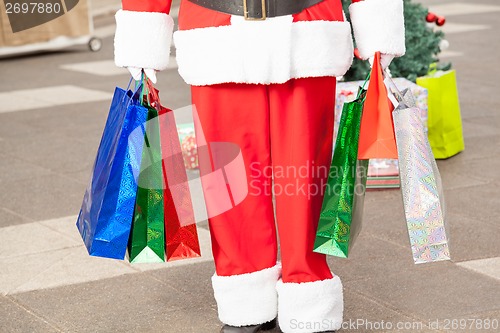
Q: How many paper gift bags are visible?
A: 7